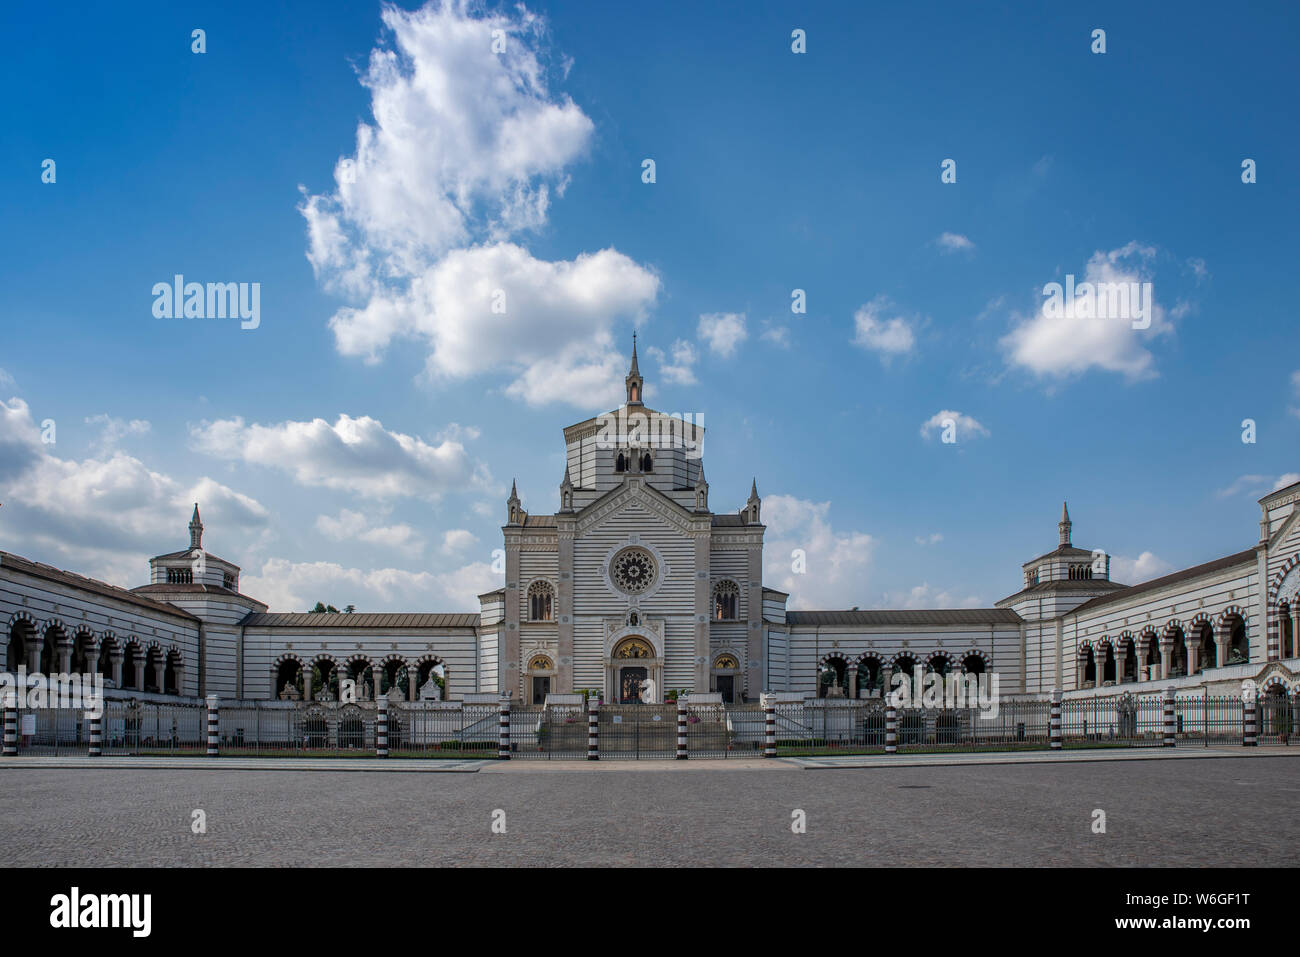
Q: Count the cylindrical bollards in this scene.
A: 12